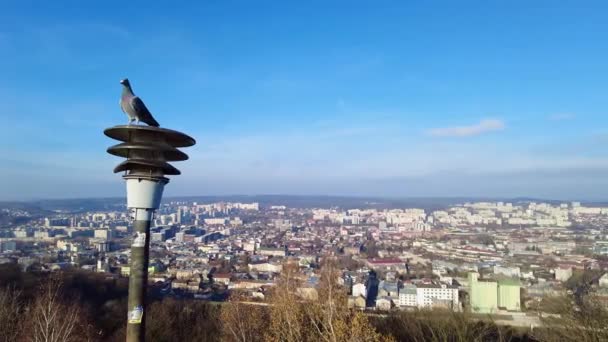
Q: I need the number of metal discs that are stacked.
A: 3